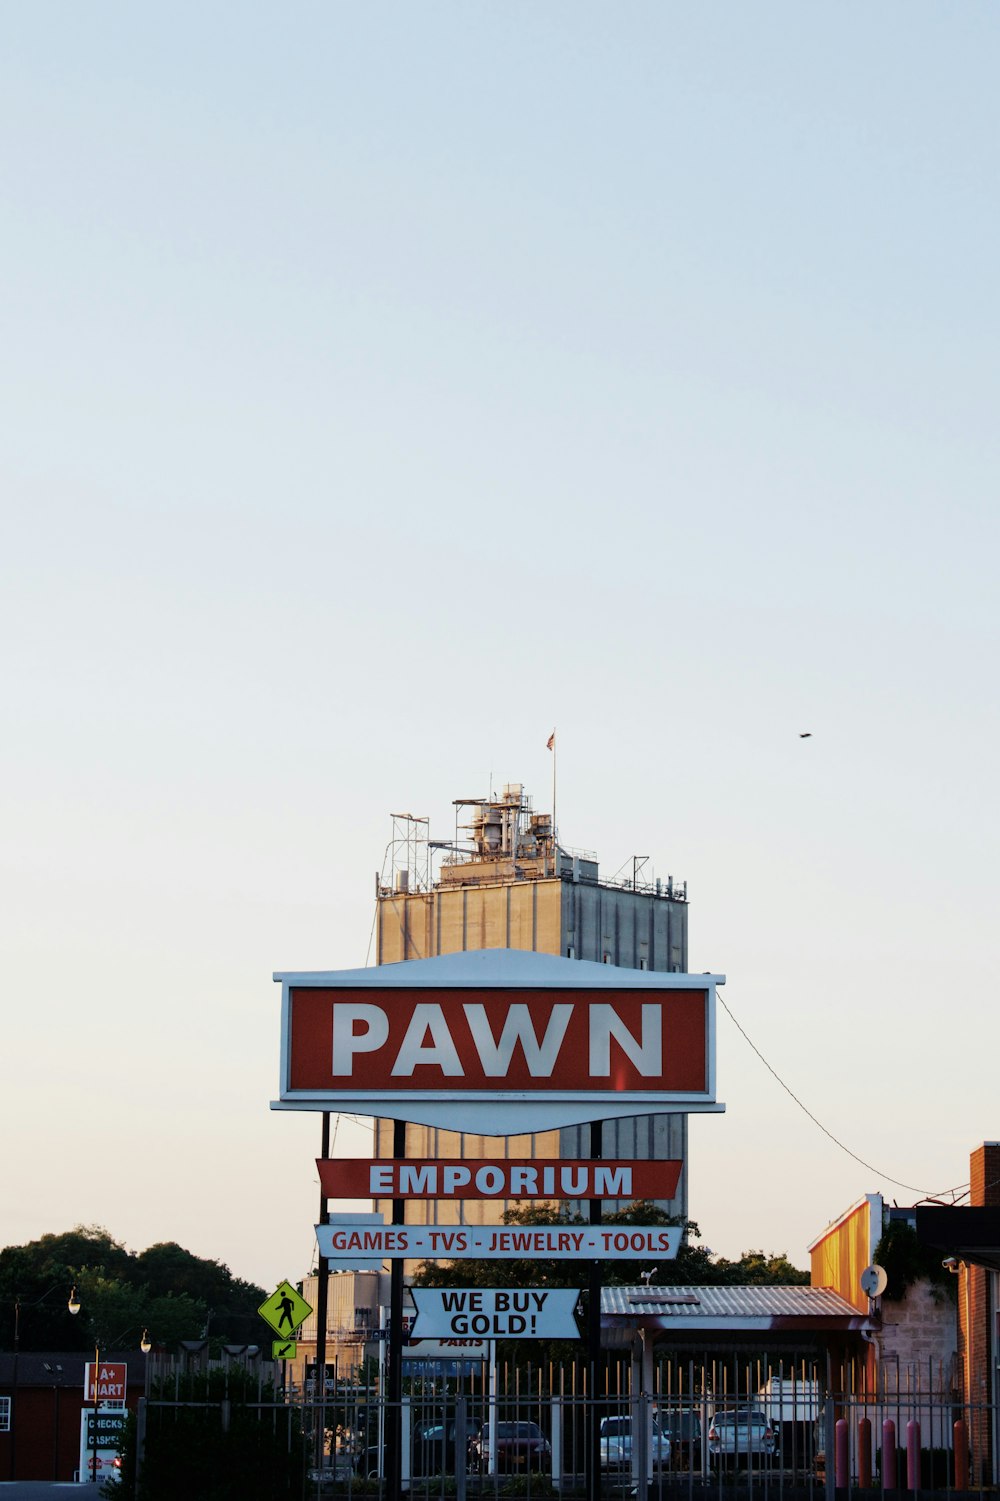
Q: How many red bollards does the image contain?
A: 2